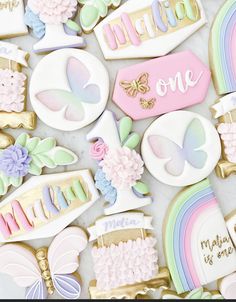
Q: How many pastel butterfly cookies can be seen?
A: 3